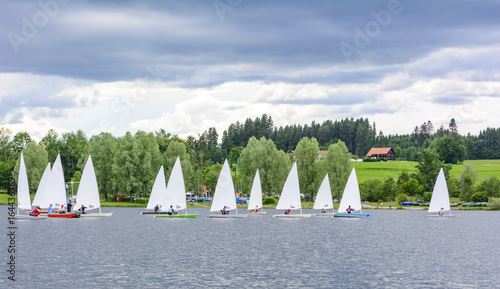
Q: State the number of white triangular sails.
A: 12